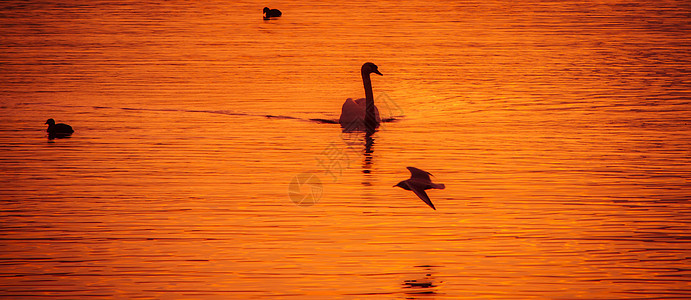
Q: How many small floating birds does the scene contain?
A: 2